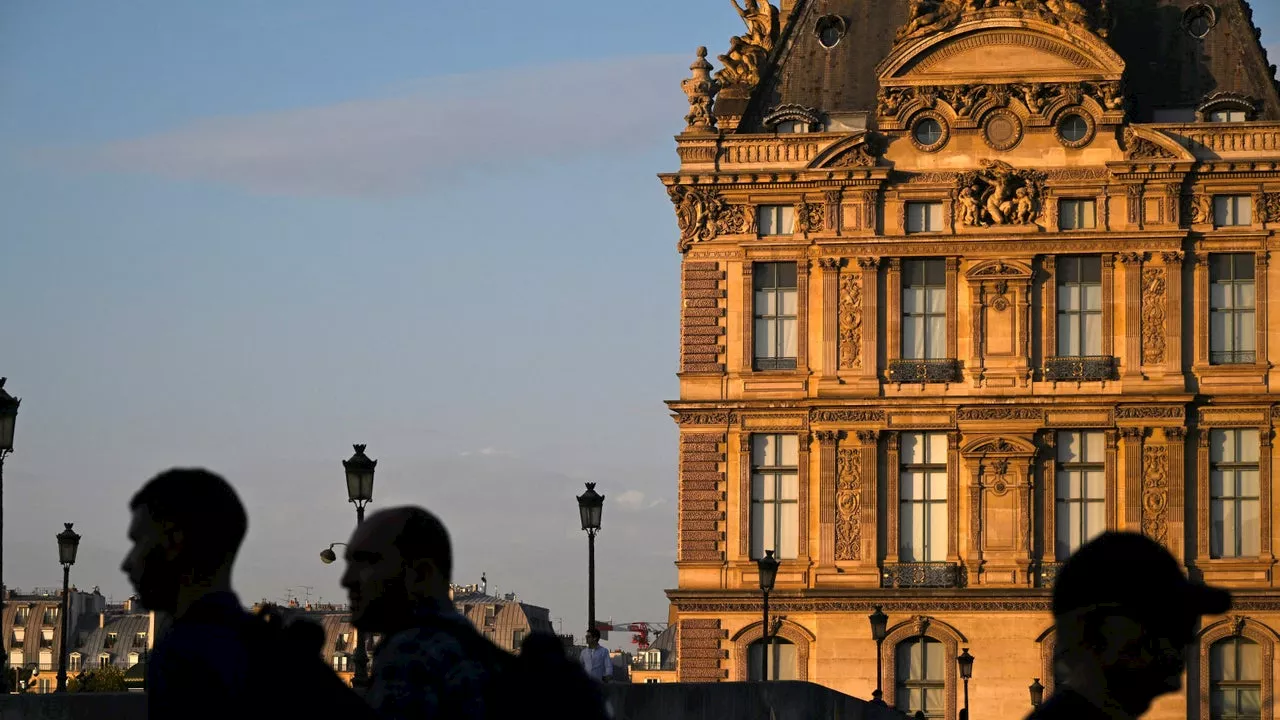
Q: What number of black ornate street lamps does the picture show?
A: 8